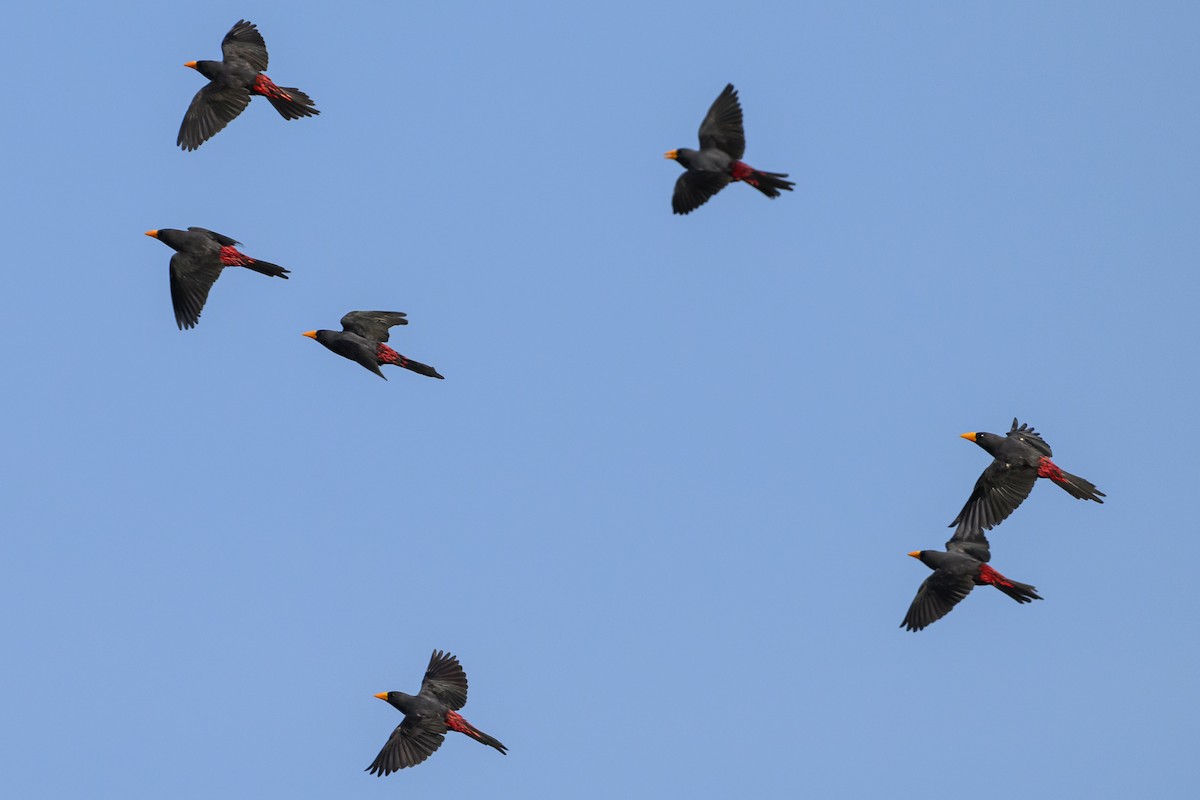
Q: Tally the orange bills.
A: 7